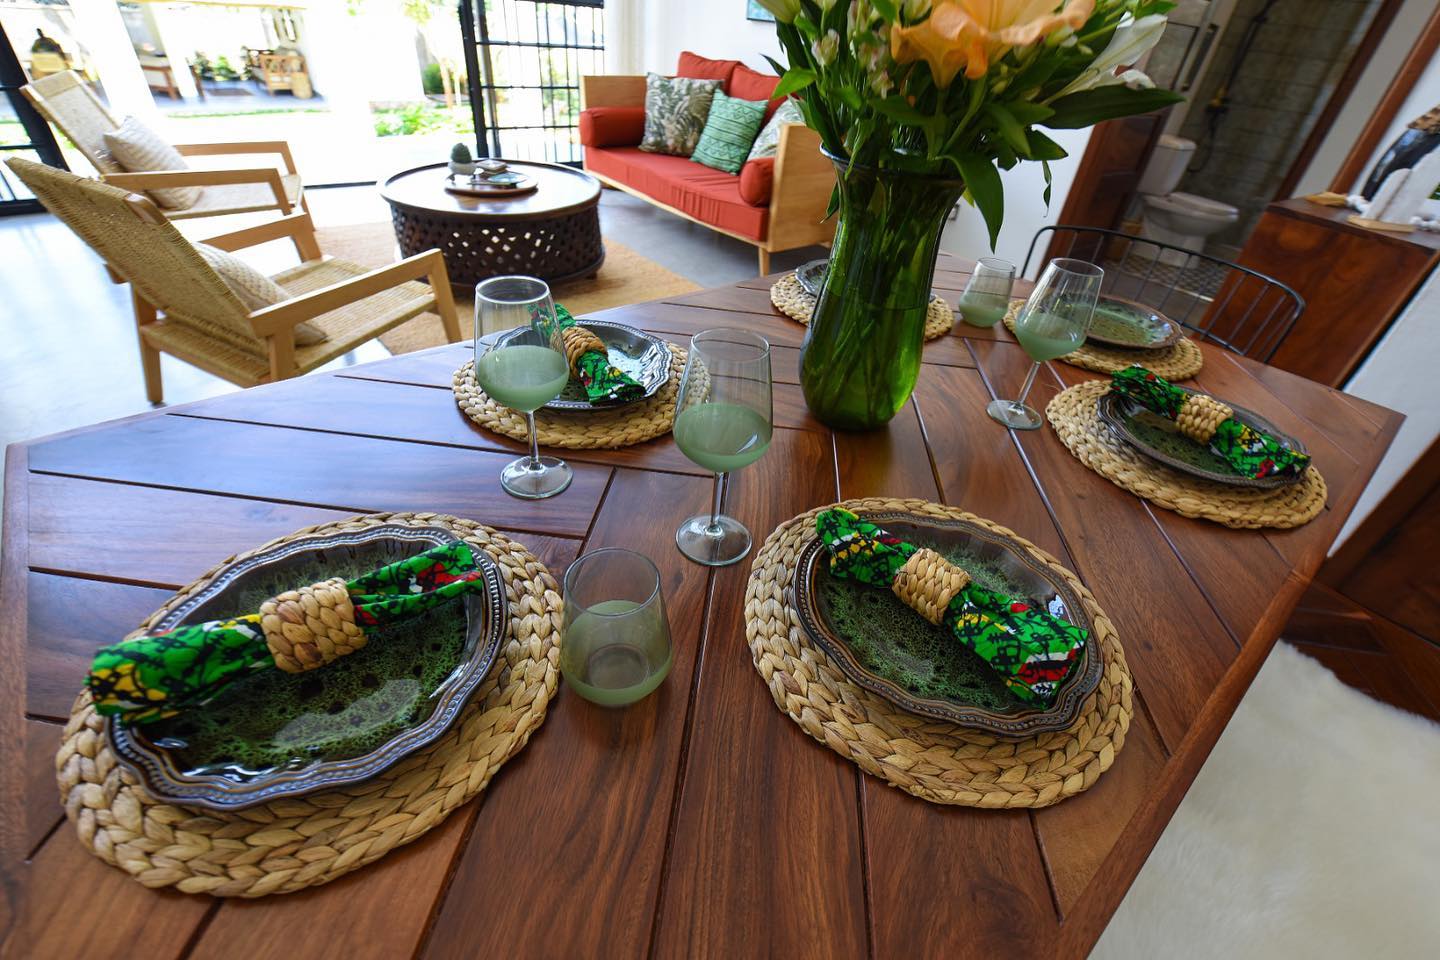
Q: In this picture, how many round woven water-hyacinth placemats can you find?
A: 6